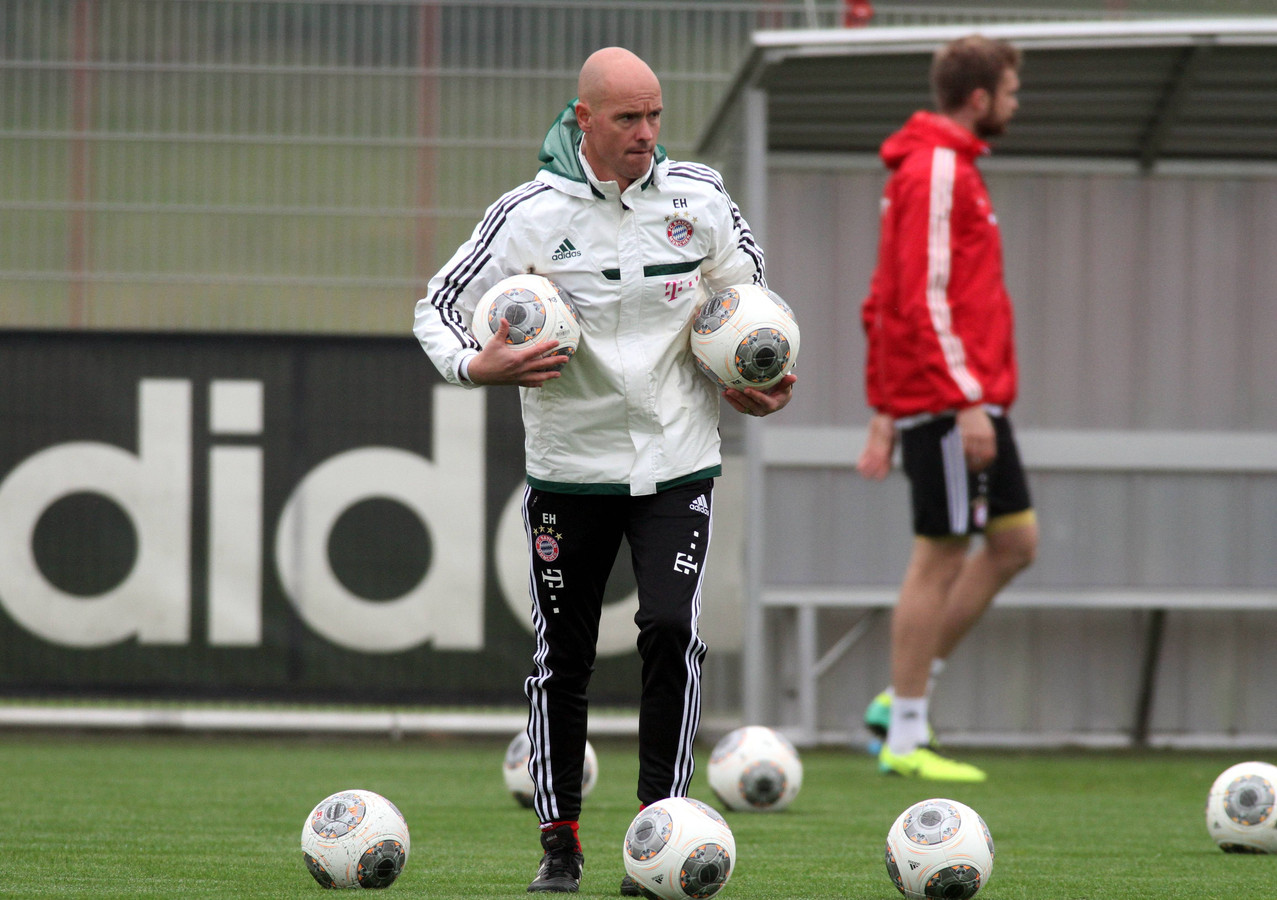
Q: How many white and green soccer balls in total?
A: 0